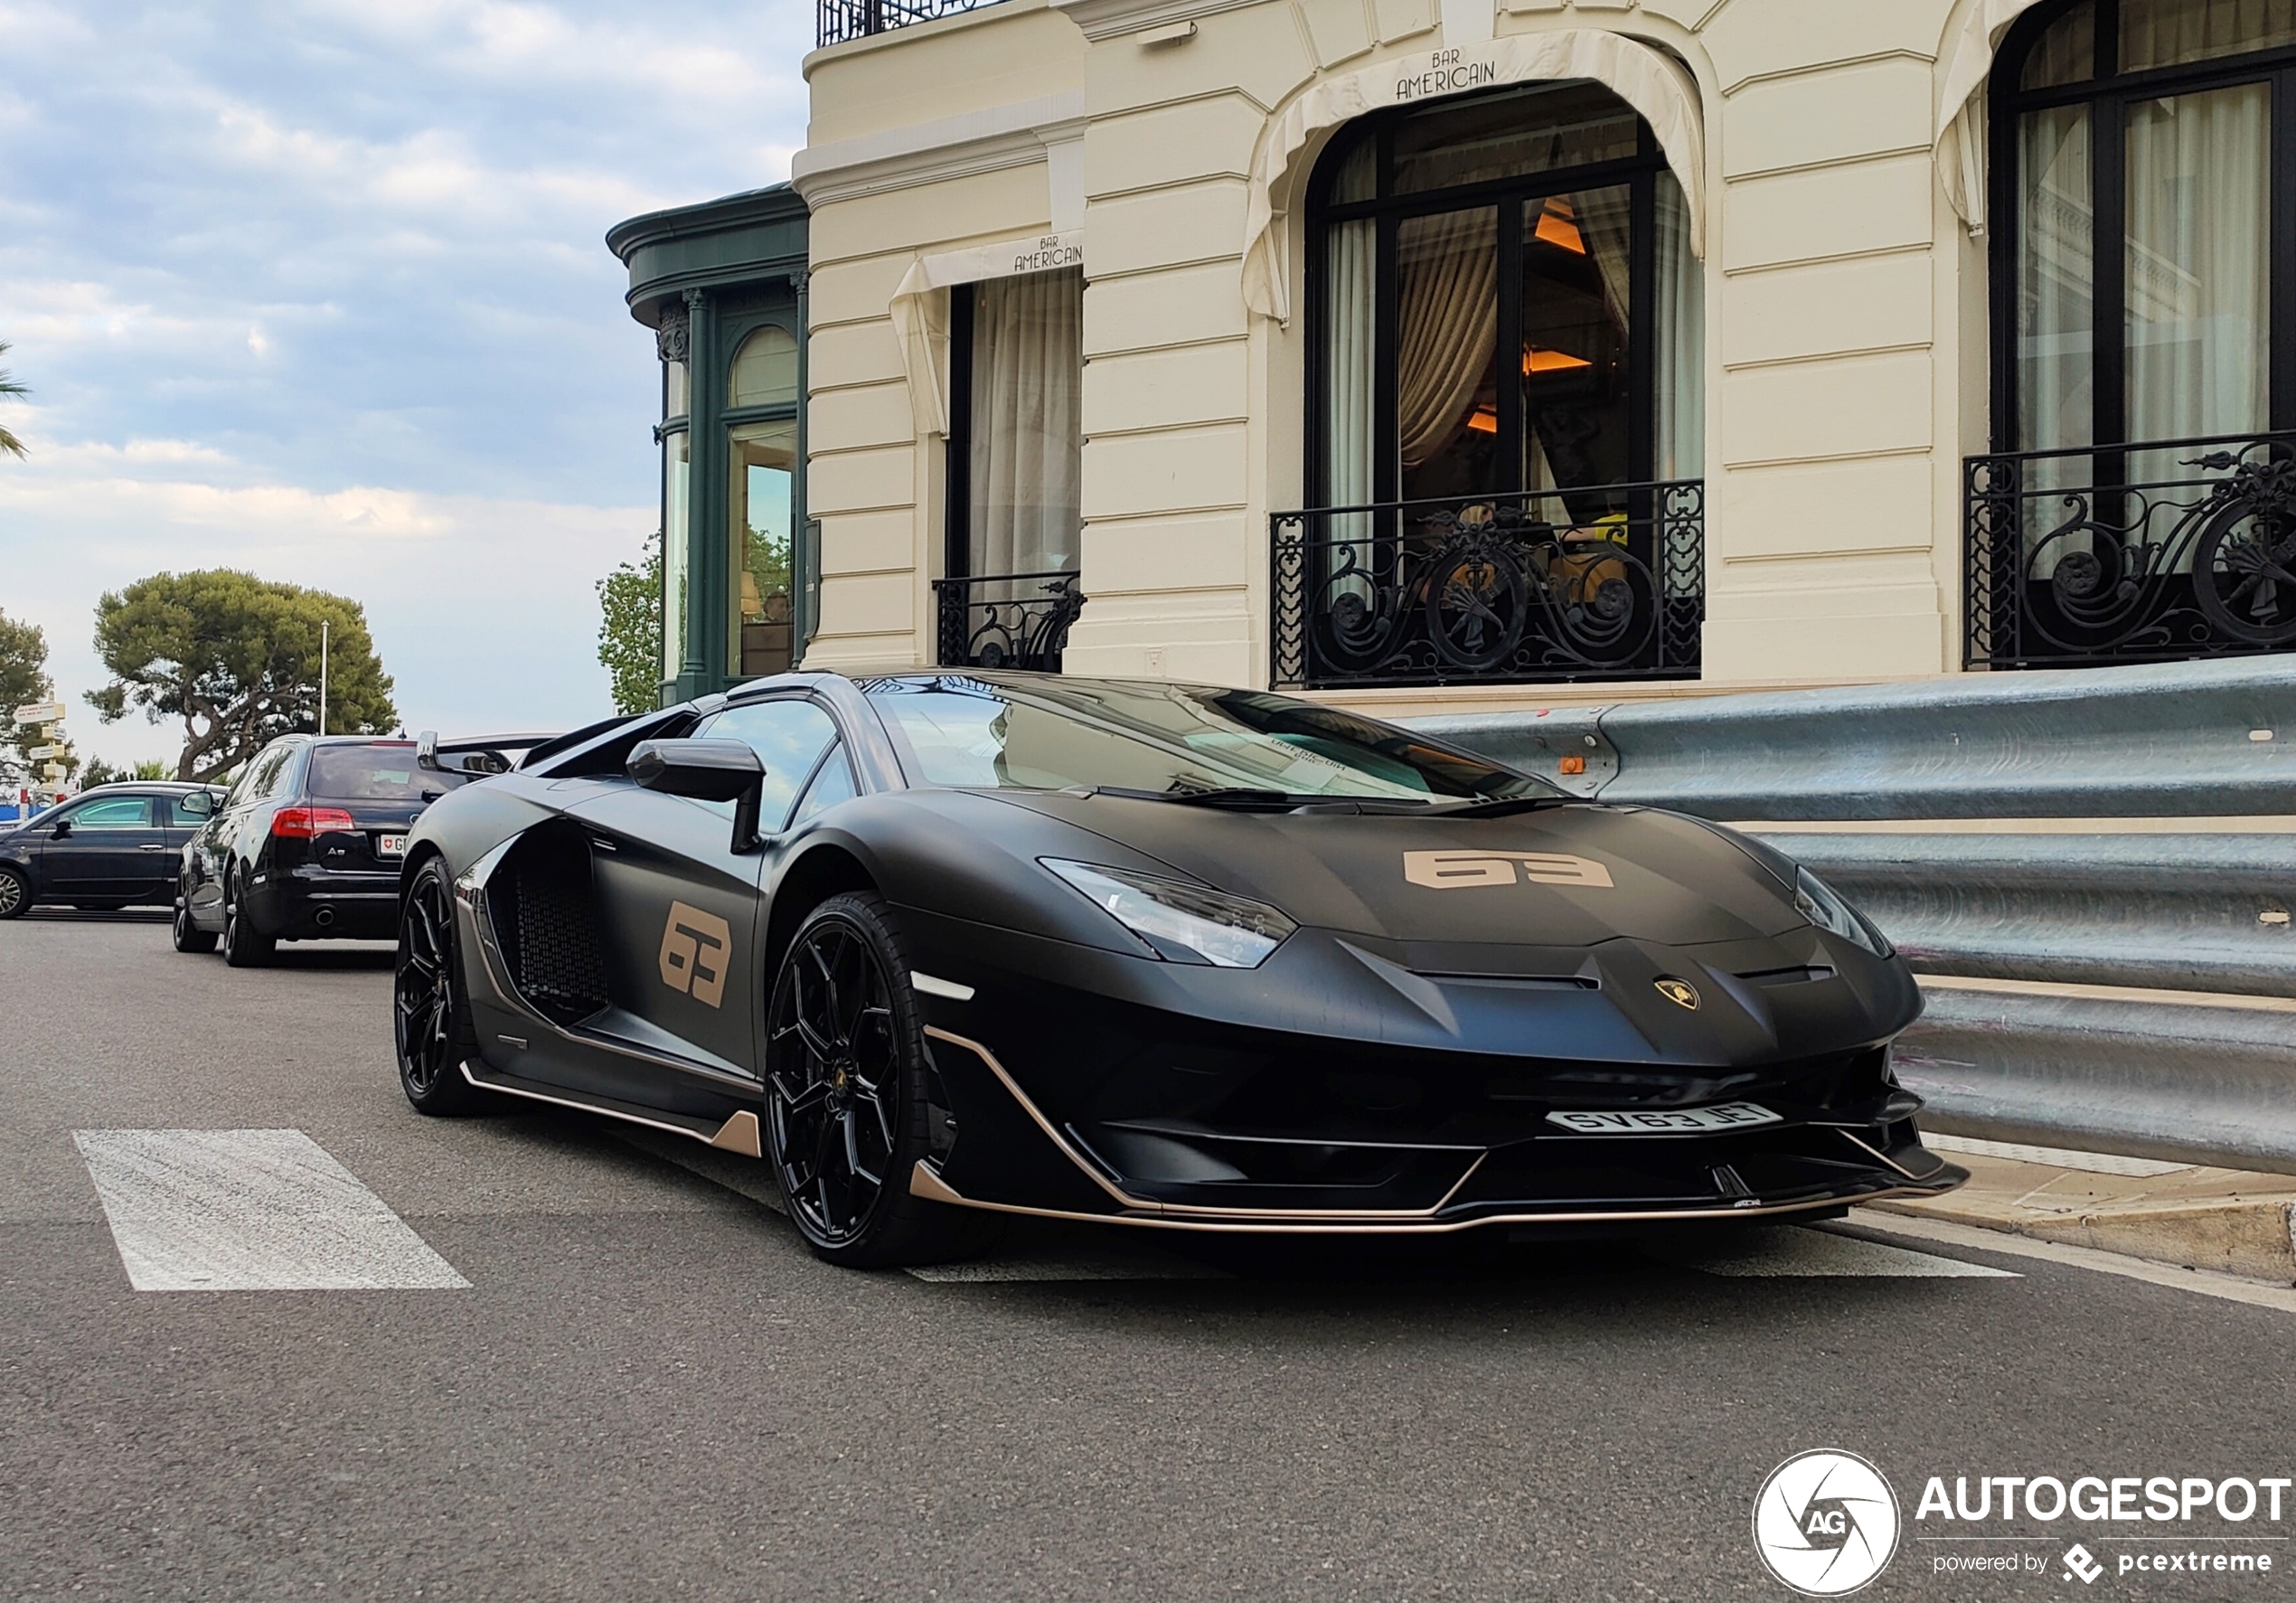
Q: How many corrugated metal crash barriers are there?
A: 3